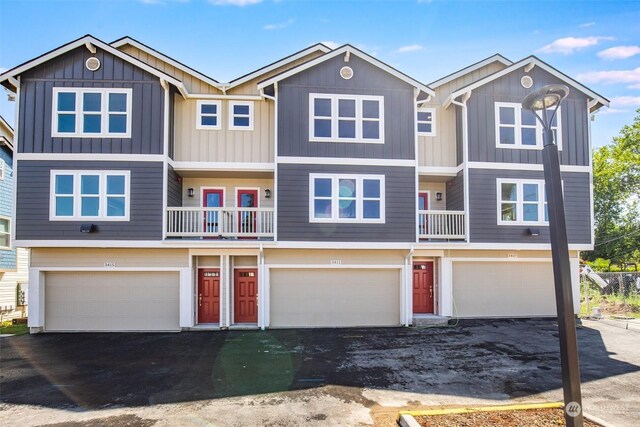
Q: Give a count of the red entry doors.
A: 3